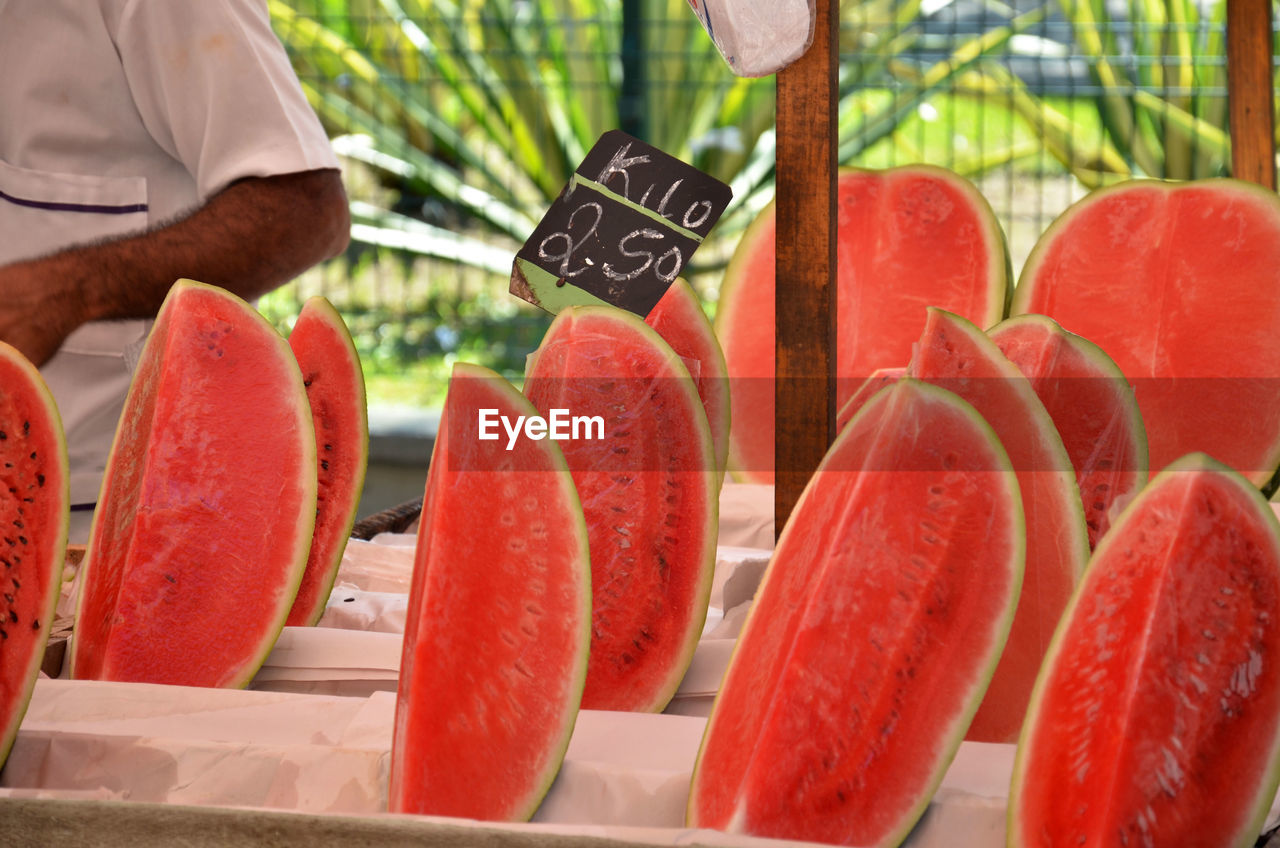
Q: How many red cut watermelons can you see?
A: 13